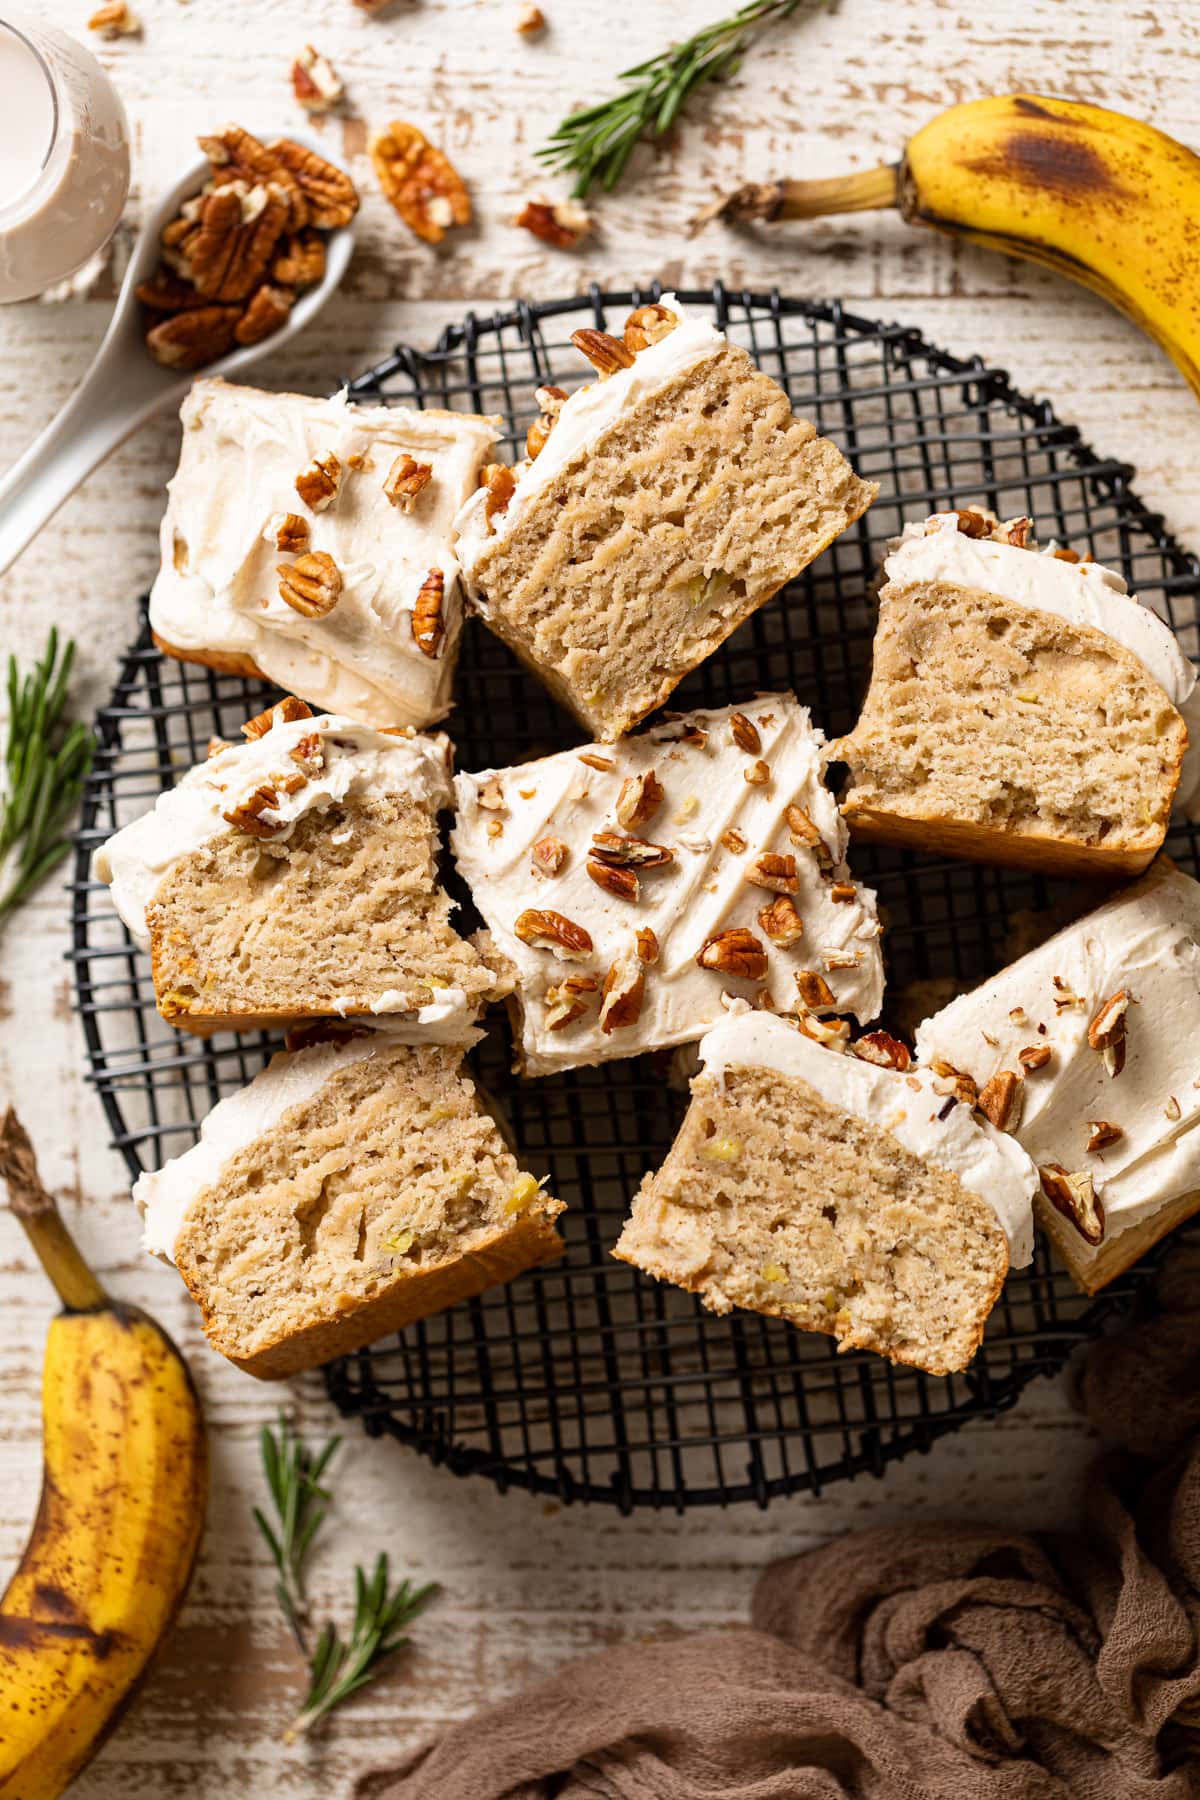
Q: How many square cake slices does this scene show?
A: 8